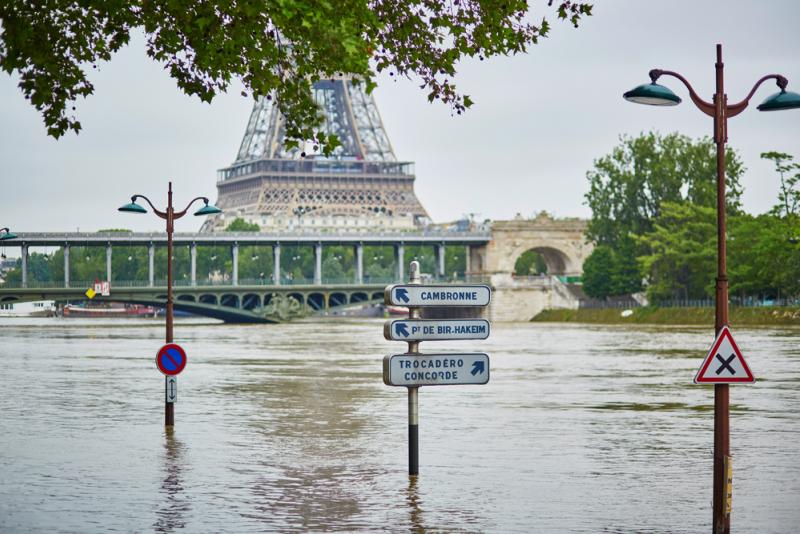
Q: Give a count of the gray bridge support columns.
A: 11